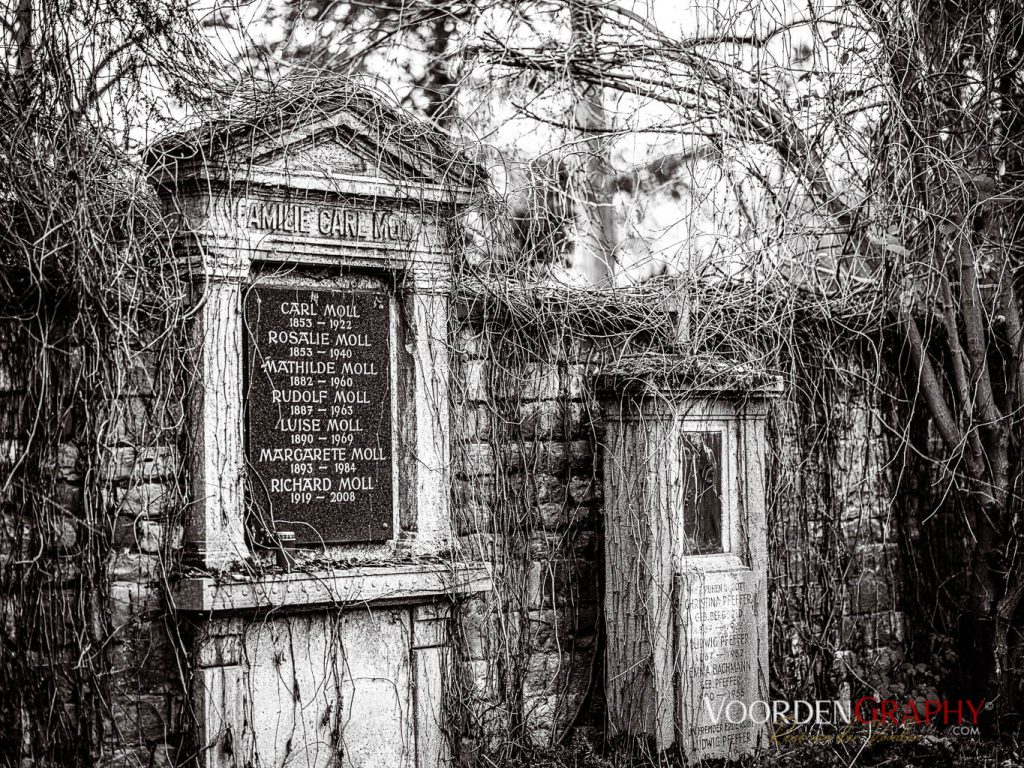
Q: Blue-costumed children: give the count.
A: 0